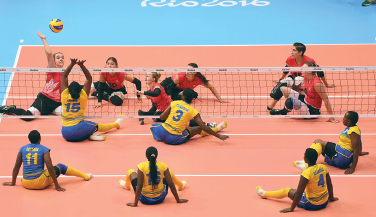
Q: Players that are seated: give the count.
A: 12